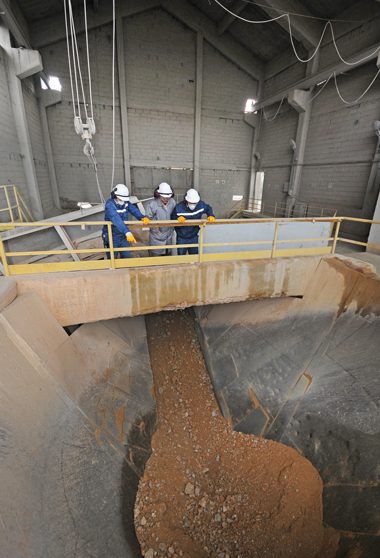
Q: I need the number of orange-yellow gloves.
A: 4